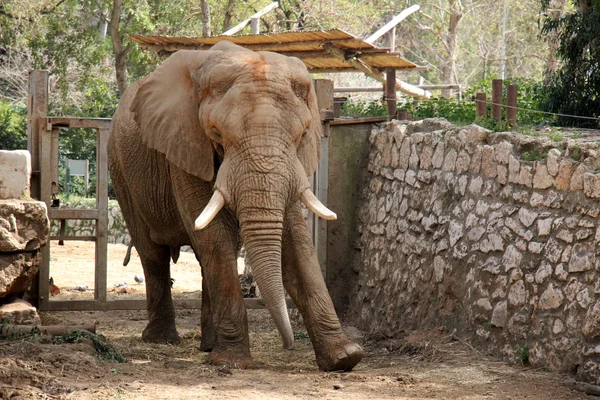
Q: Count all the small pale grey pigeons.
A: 3